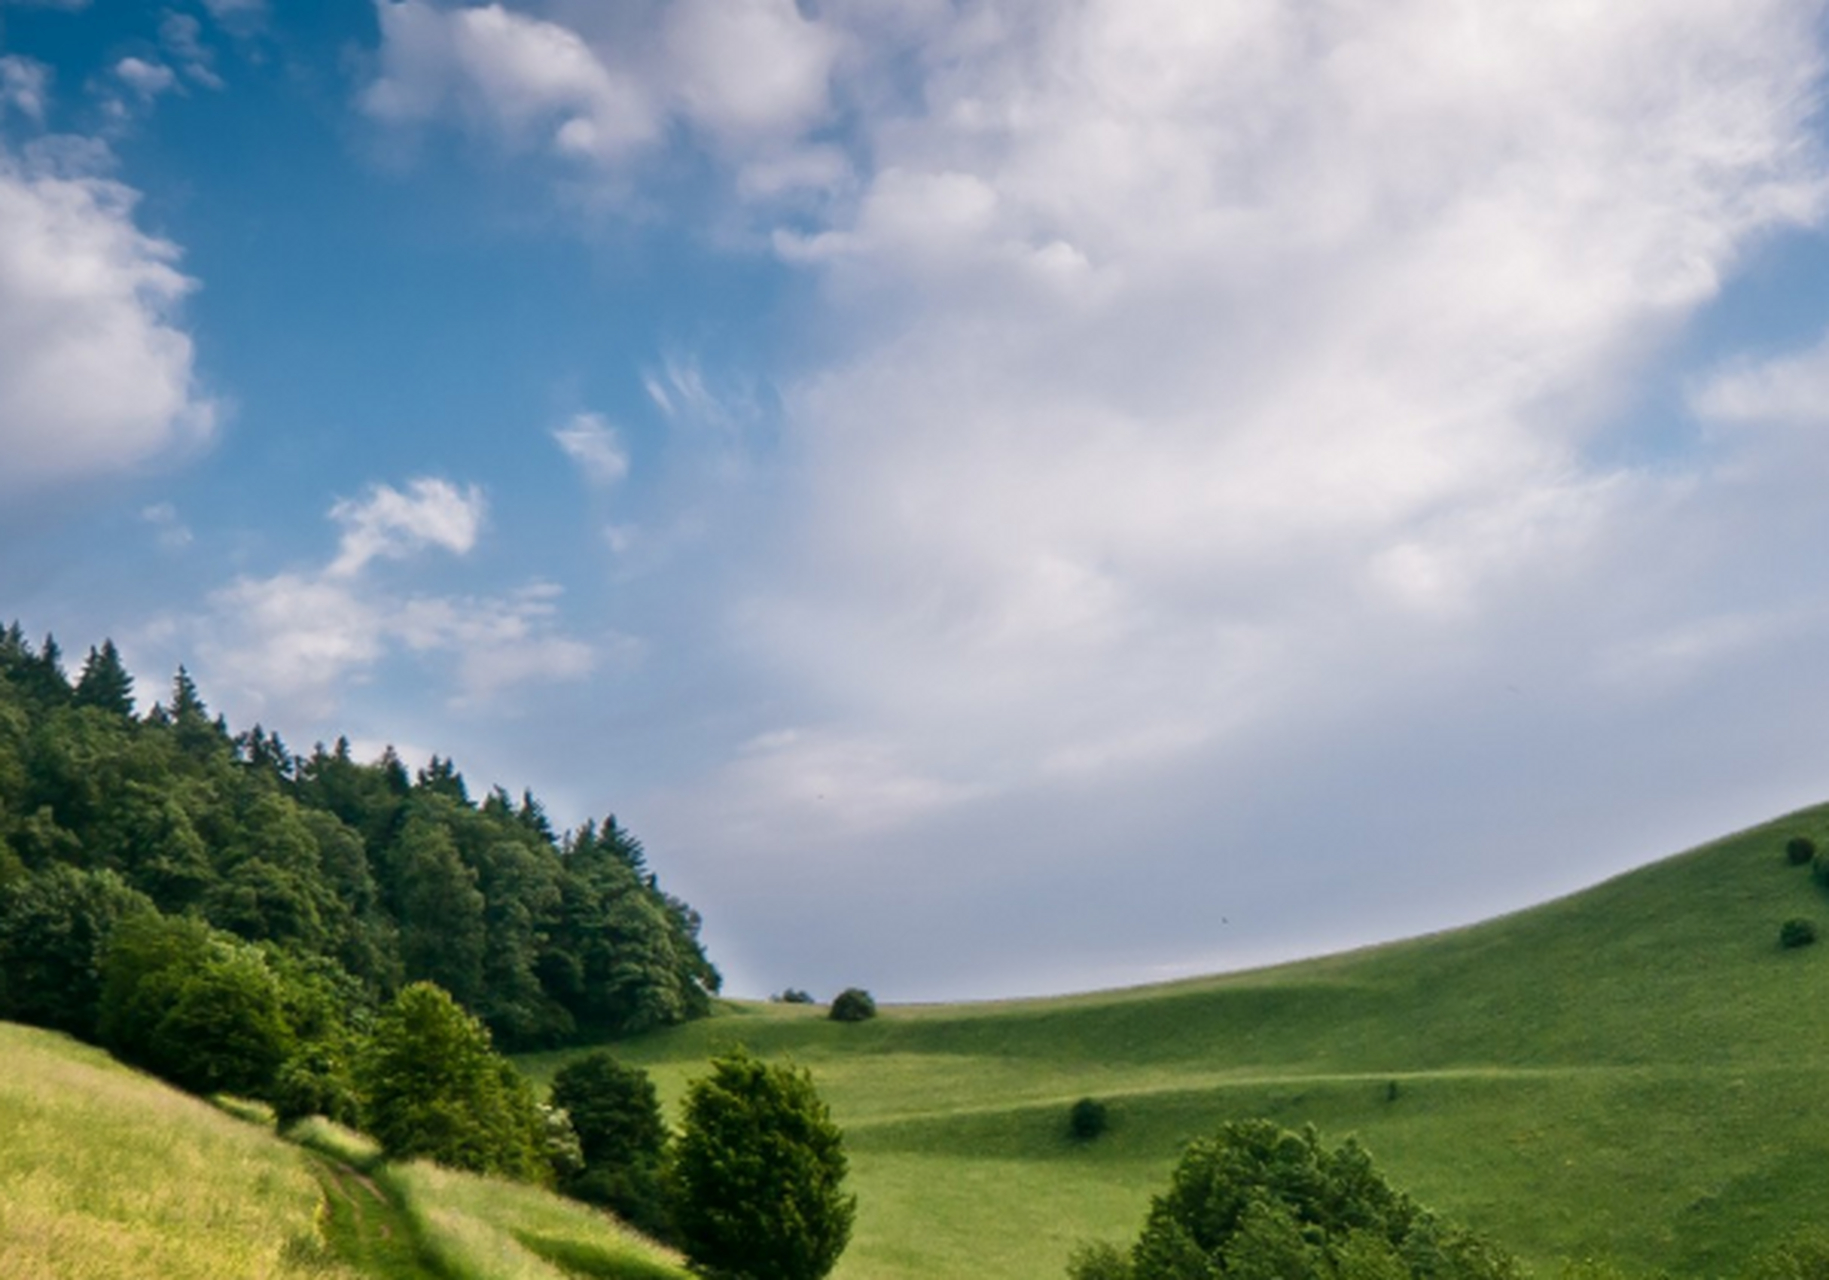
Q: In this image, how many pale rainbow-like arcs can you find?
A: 0